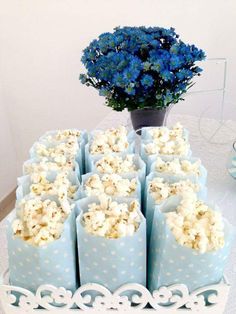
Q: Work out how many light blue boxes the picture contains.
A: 15